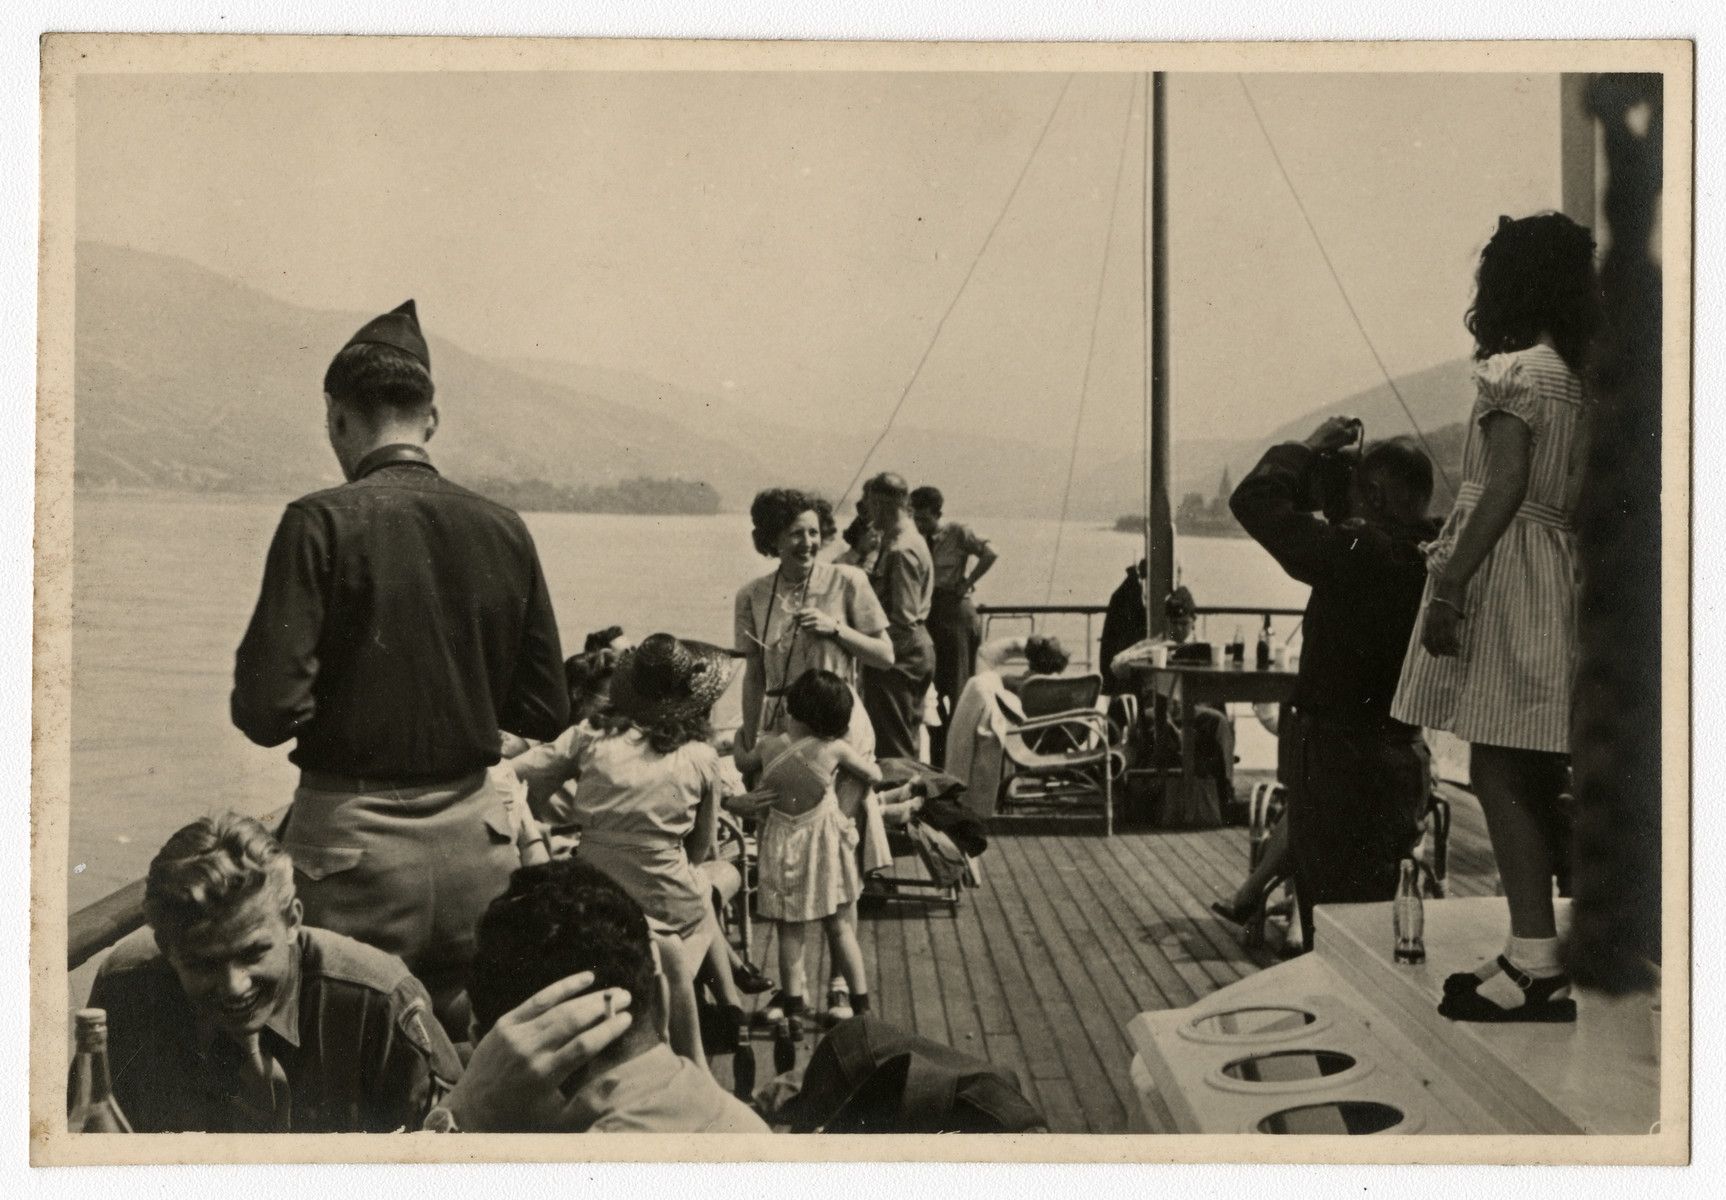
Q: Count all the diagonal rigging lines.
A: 3